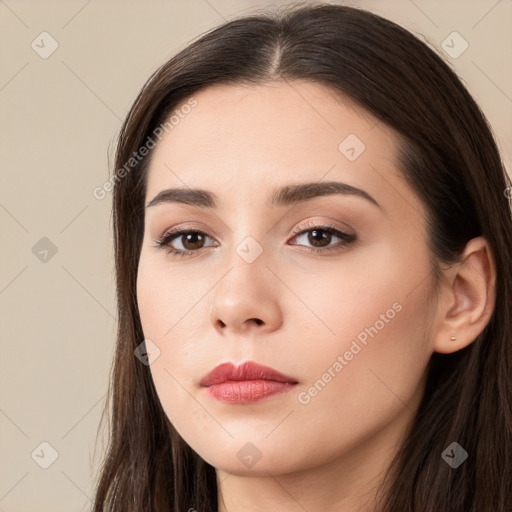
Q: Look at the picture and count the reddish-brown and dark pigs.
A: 0